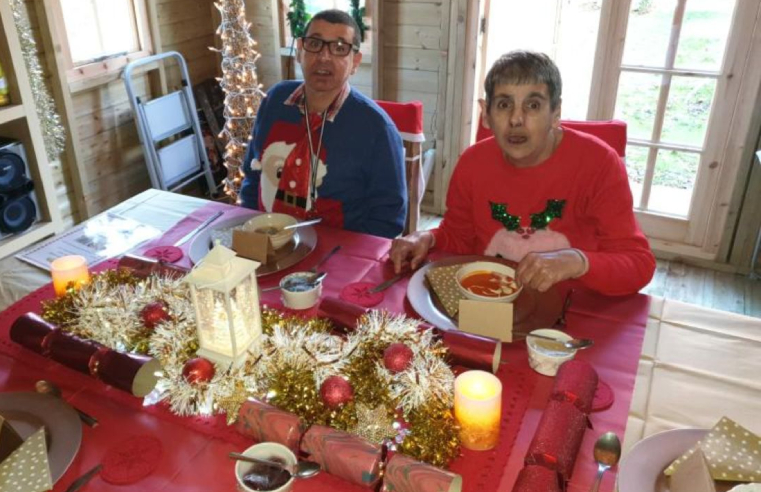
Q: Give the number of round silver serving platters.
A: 4